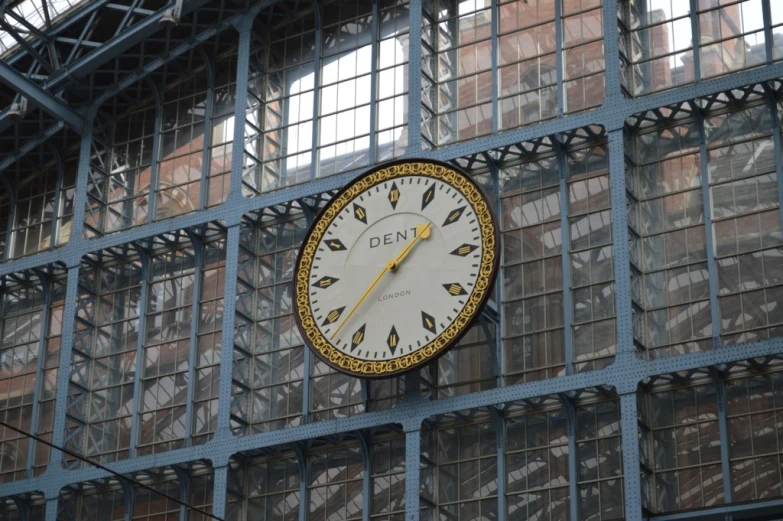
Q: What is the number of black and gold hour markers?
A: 12